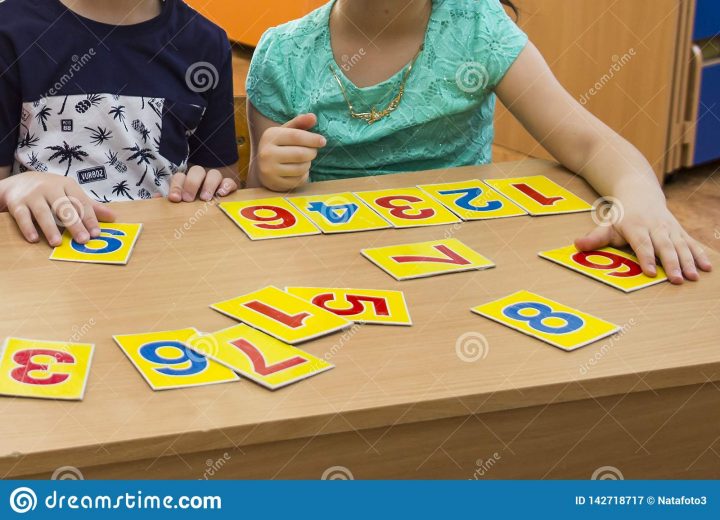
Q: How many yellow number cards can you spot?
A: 14